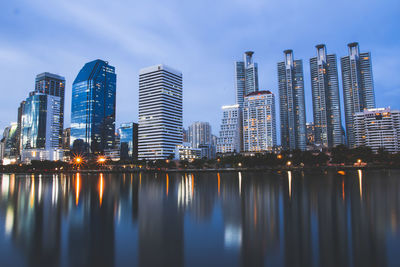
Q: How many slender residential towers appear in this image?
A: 4